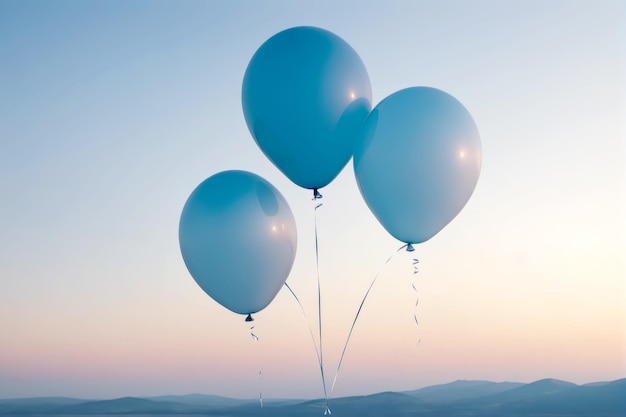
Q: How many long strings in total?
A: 3